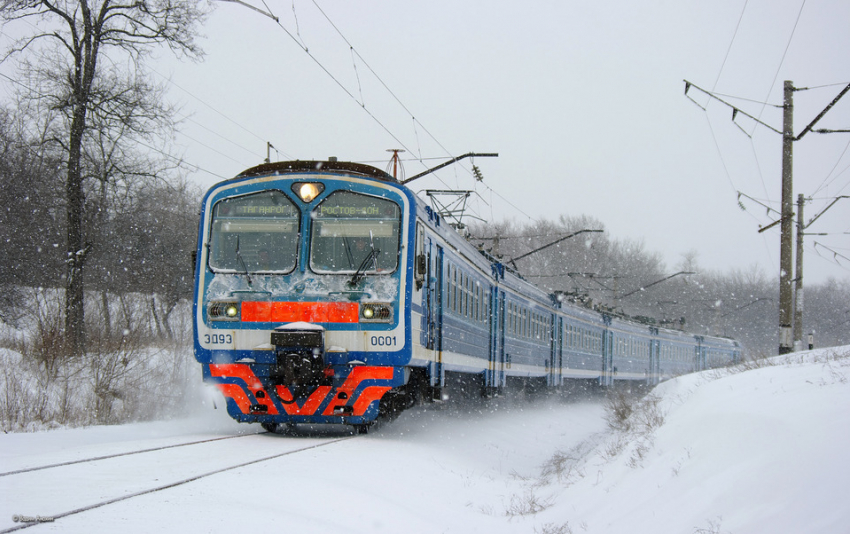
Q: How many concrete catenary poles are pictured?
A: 2